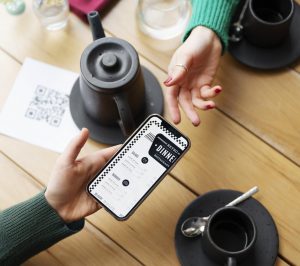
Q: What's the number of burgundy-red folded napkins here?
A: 1